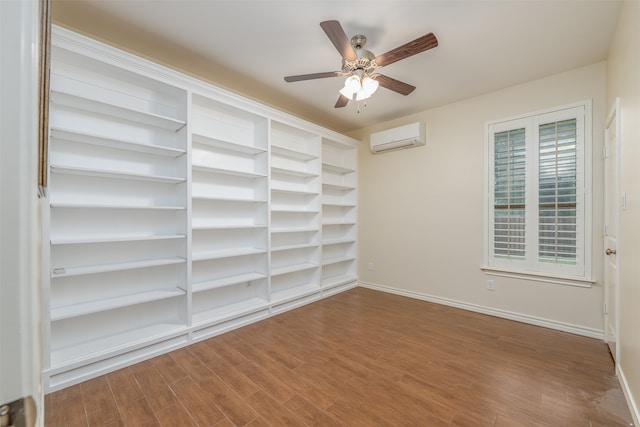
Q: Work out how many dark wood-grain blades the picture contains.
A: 5